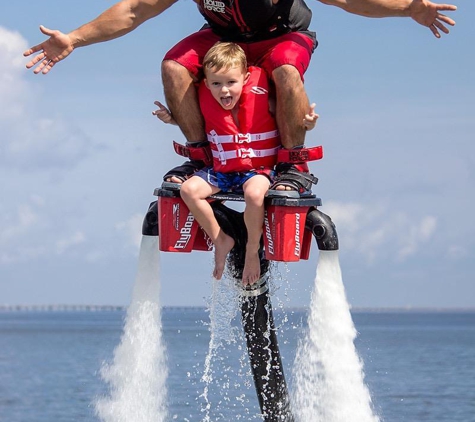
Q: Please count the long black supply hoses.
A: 1